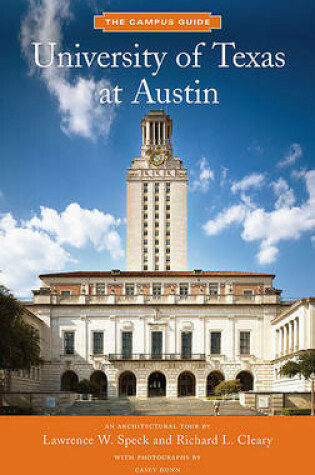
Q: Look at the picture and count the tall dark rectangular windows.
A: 7